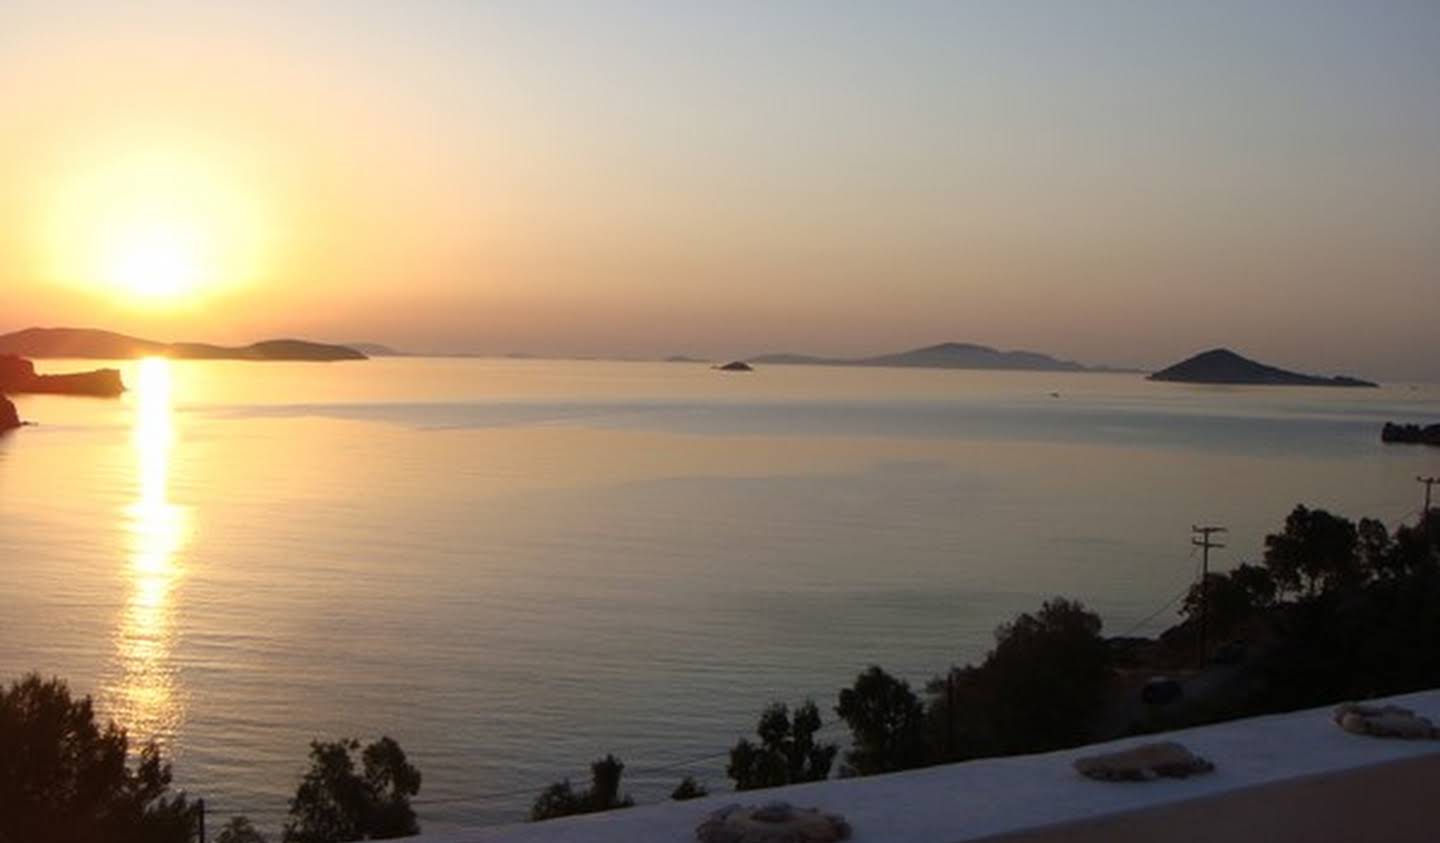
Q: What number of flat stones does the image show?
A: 3